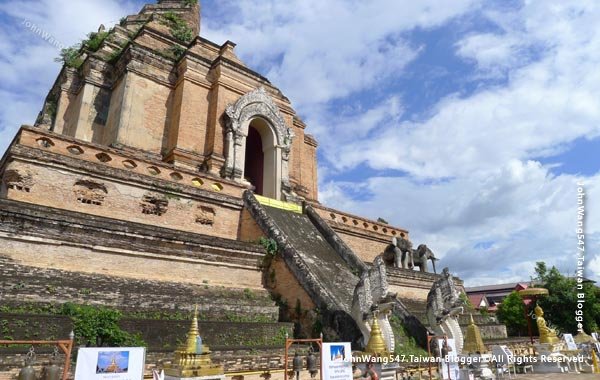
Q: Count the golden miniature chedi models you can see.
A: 3